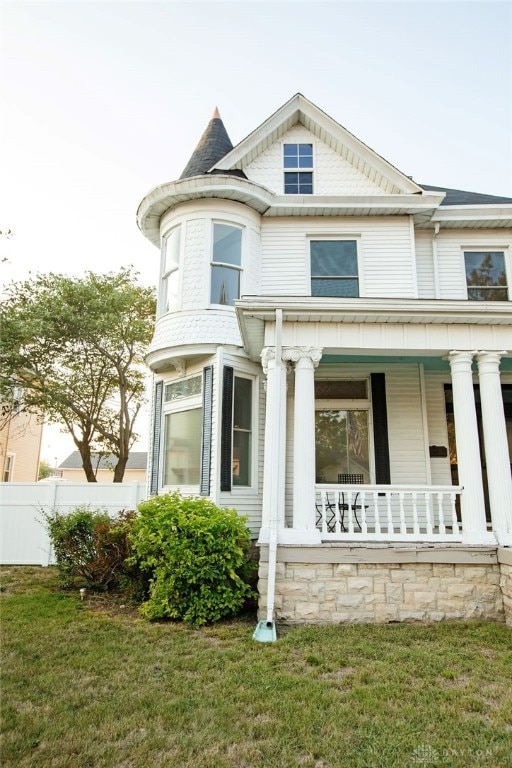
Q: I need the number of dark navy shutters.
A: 4